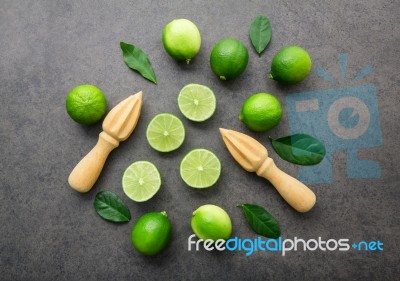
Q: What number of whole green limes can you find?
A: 7